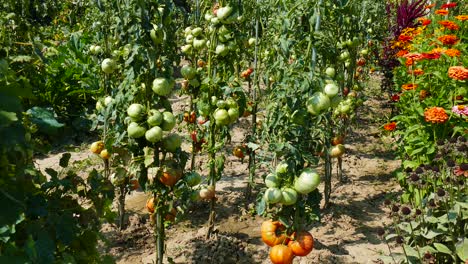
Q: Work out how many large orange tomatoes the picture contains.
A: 3